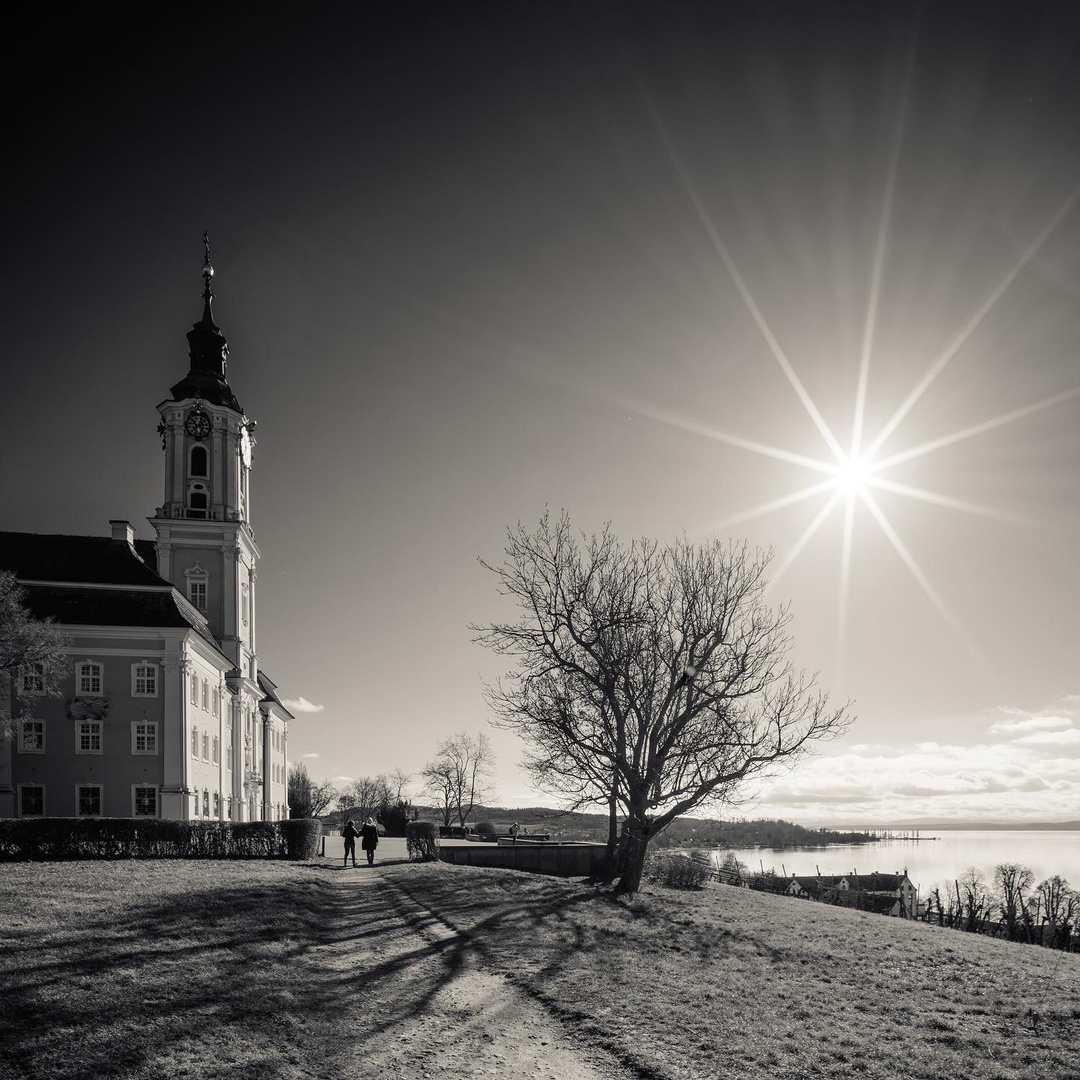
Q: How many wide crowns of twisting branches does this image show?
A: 1